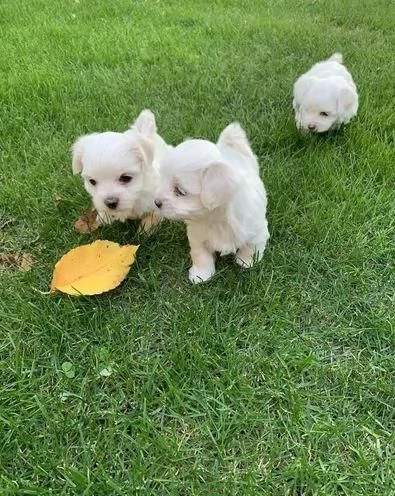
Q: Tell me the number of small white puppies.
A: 3